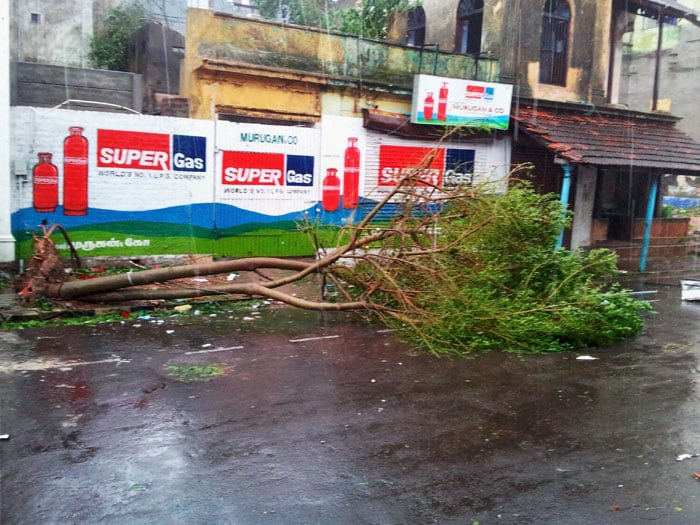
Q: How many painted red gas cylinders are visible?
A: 6